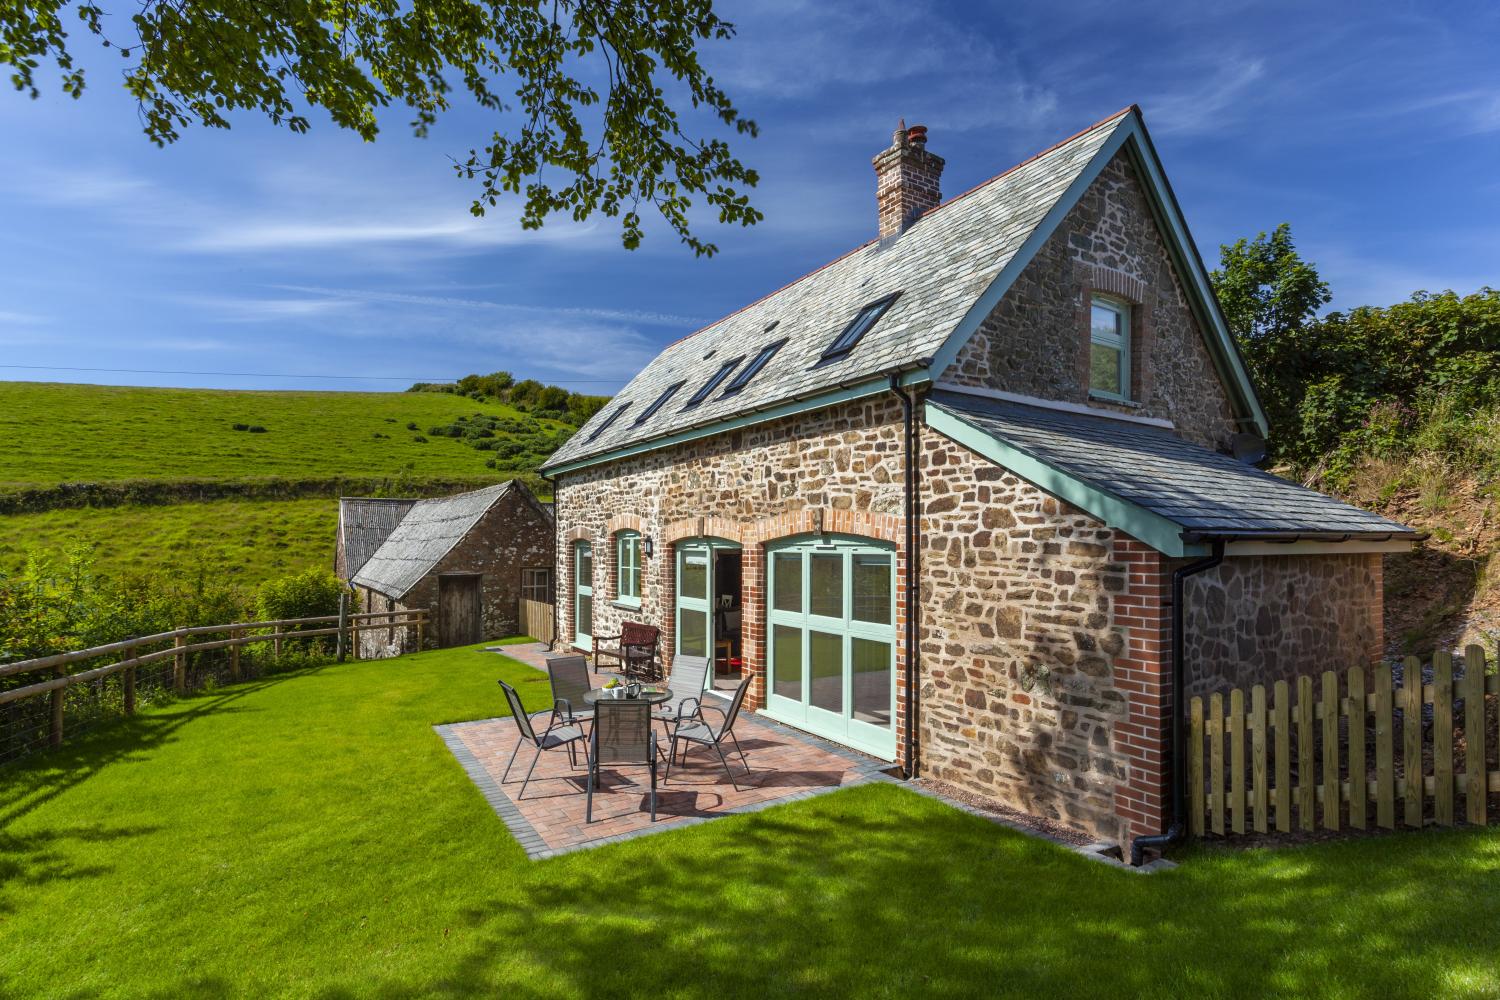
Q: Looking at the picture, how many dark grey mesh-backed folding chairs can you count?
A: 5